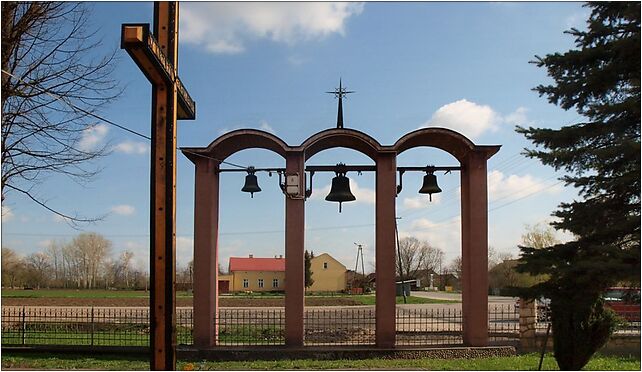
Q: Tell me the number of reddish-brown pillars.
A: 4